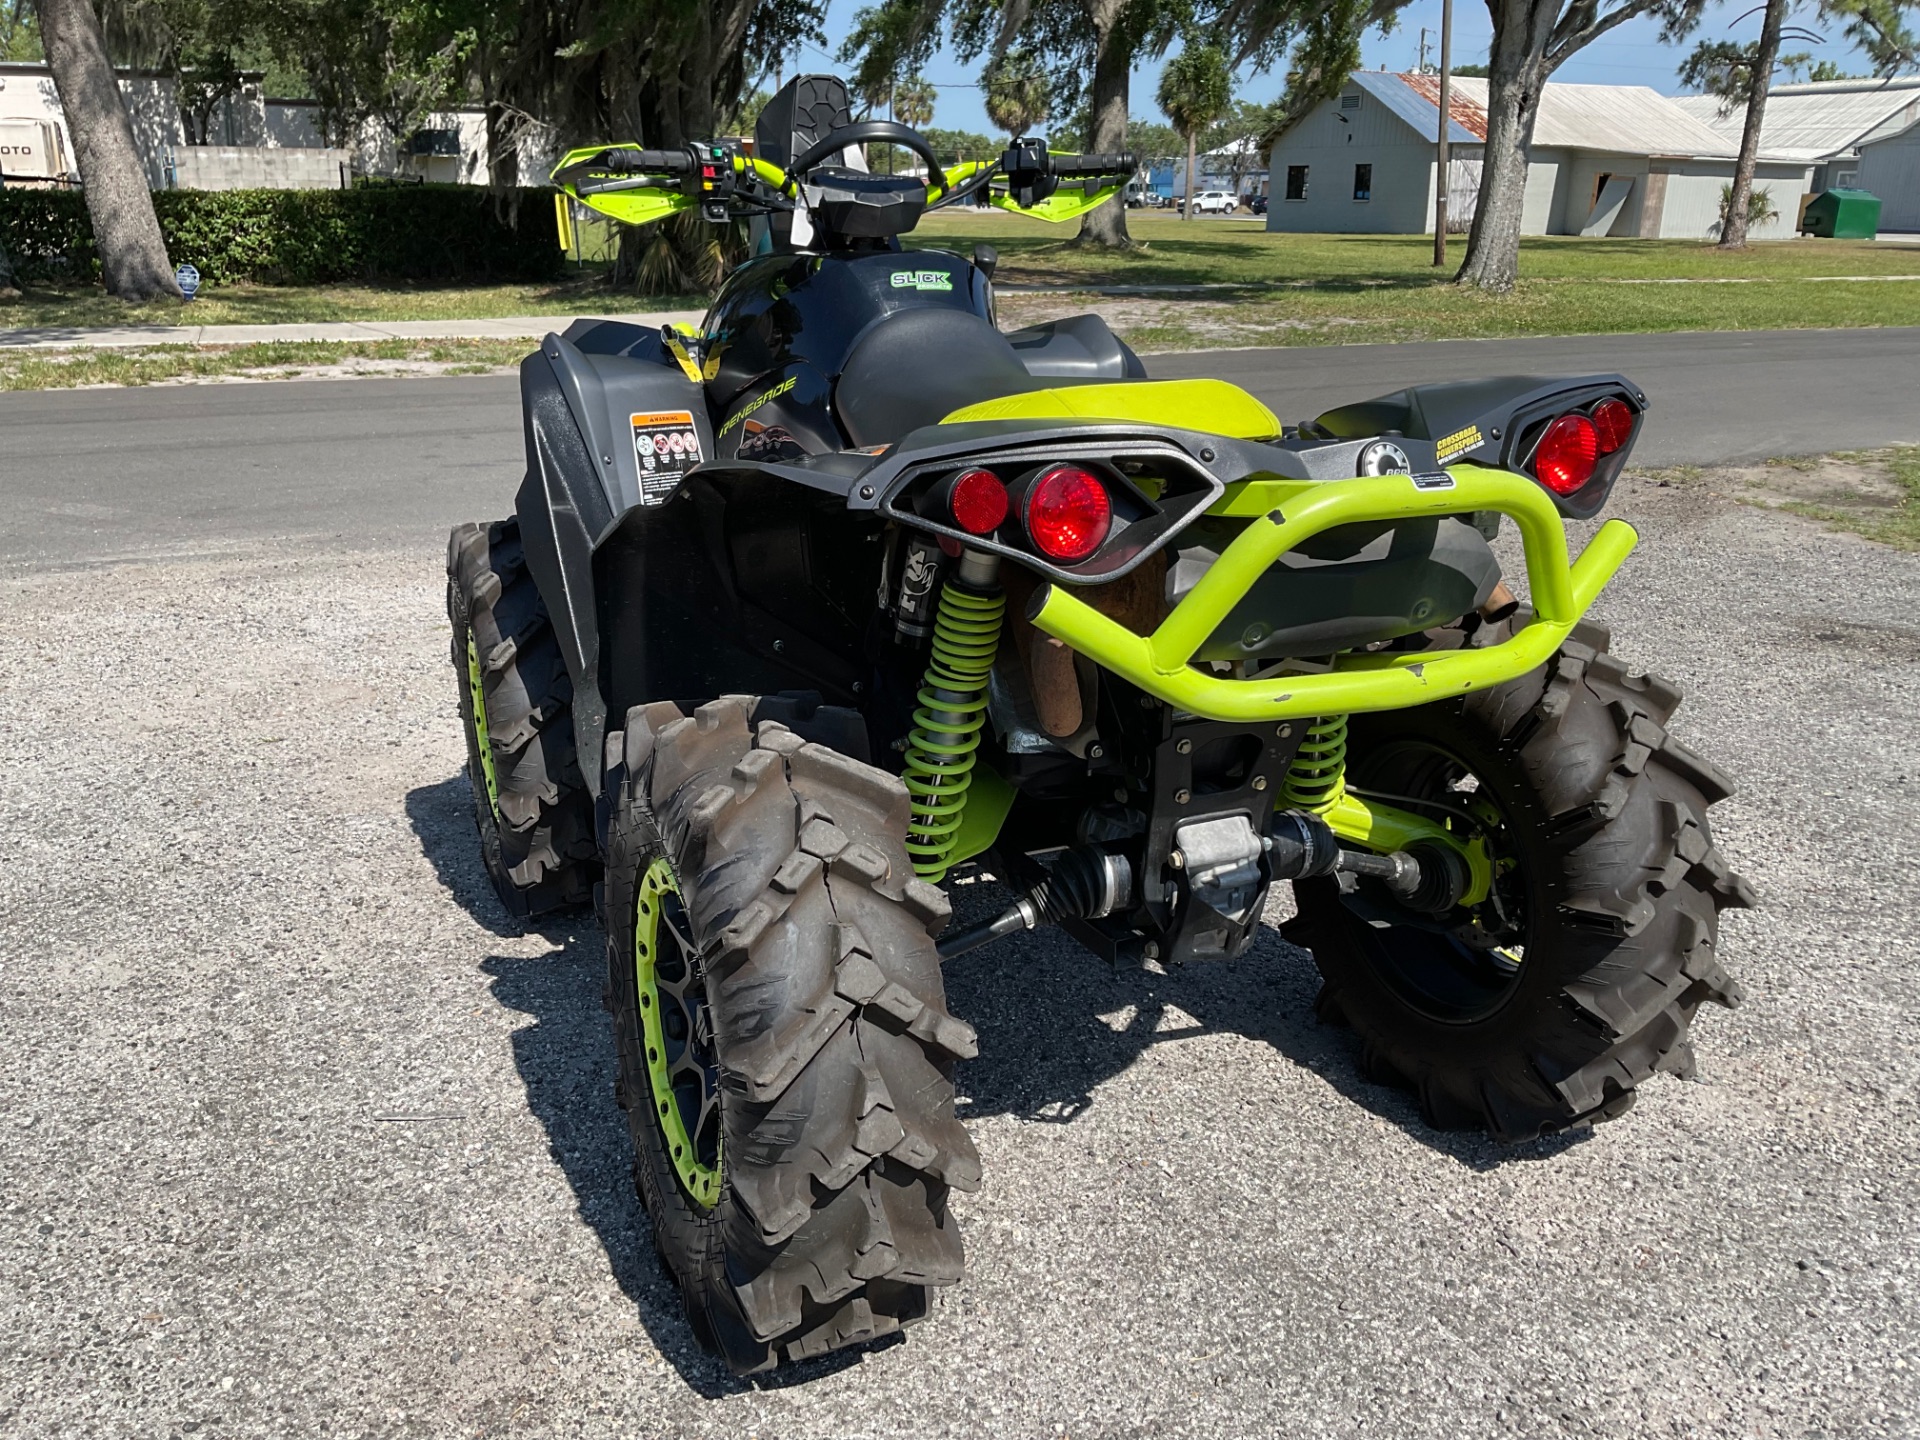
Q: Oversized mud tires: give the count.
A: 3